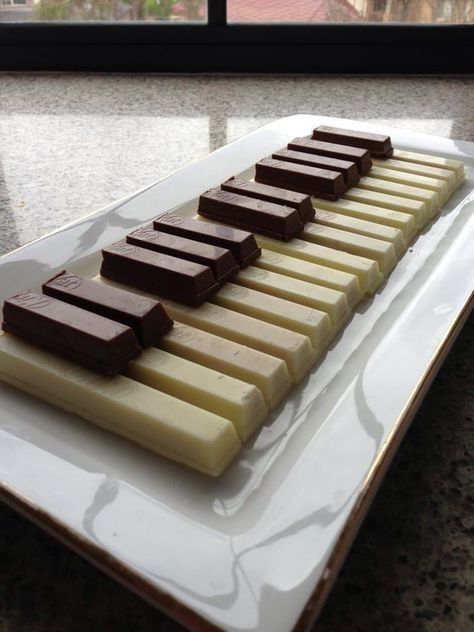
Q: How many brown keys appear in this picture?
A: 11